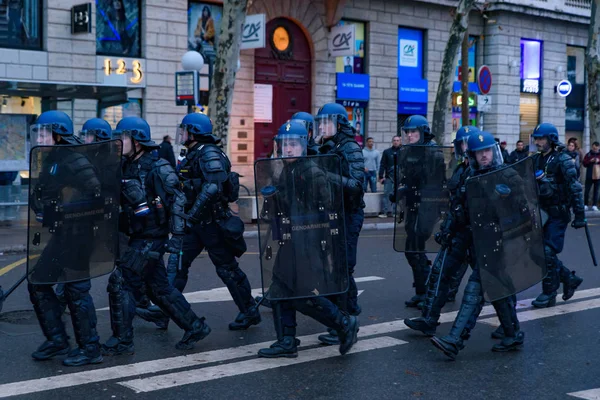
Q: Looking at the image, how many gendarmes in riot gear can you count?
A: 11